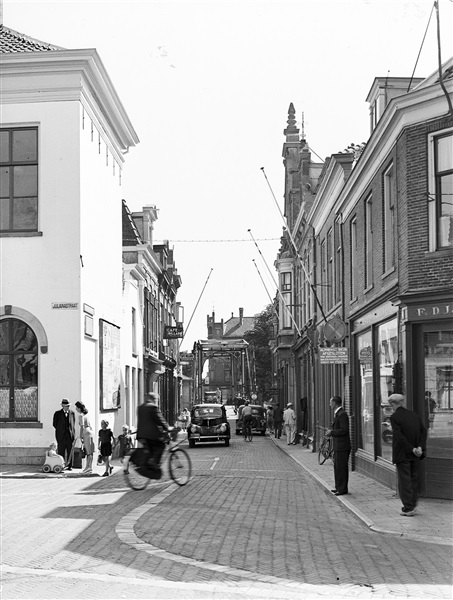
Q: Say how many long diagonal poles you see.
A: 4